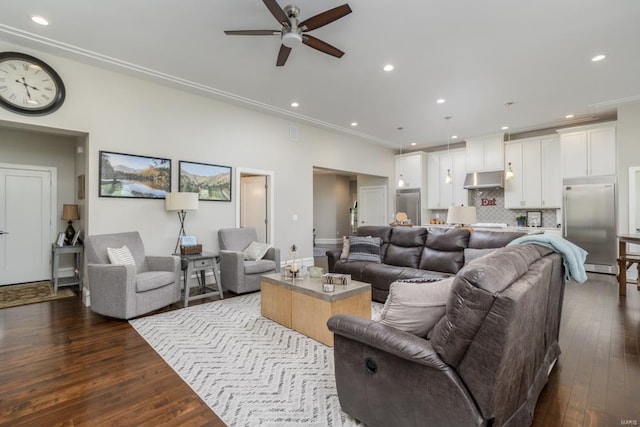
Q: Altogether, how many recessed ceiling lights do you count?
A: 10